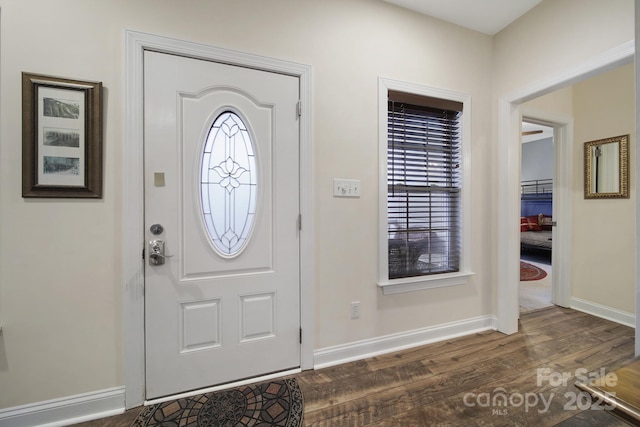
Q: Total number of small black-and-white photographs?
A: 3